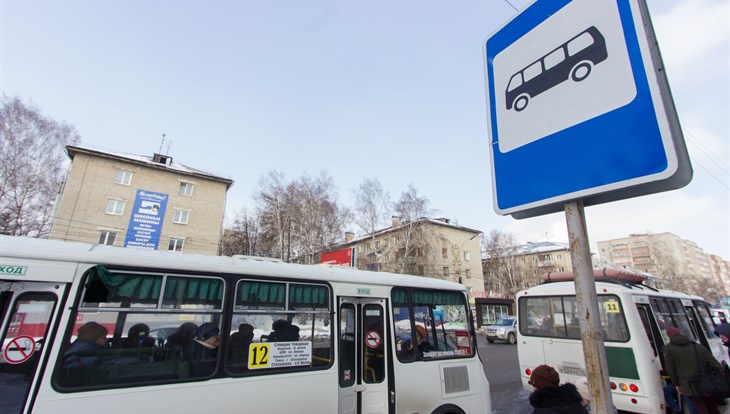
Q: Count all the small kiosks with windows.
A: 1